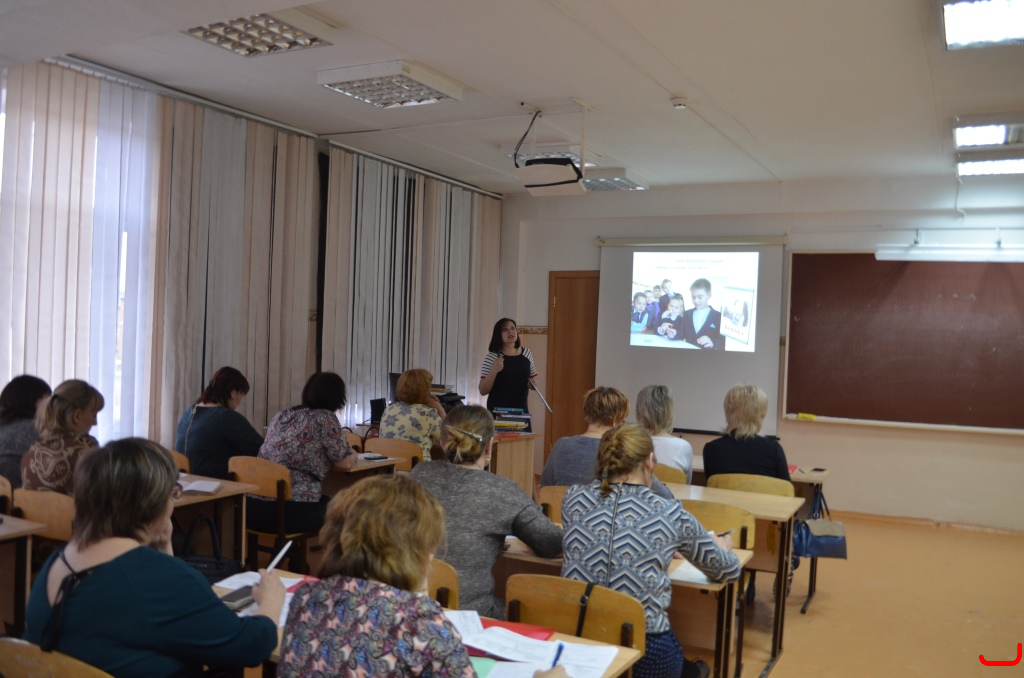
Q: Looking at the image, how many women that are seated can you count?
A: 12